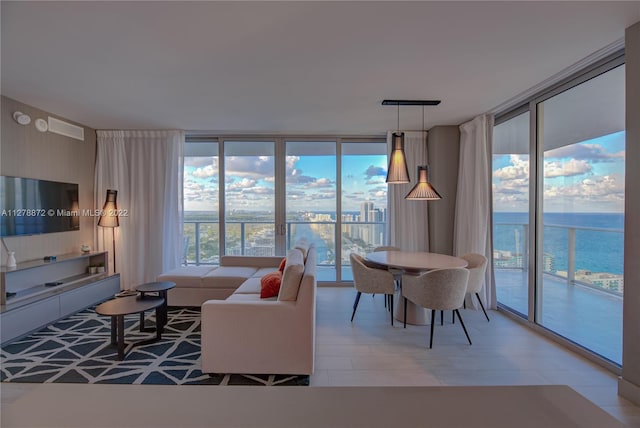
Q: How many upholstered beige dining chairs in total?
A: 4